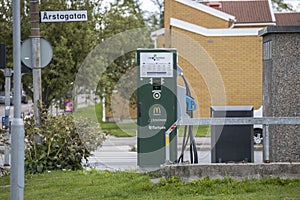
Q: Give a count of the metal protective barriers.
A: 1